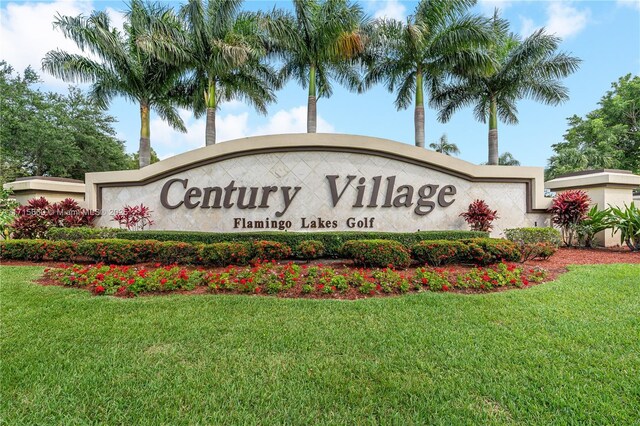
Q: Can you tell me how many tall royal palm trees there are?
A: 5